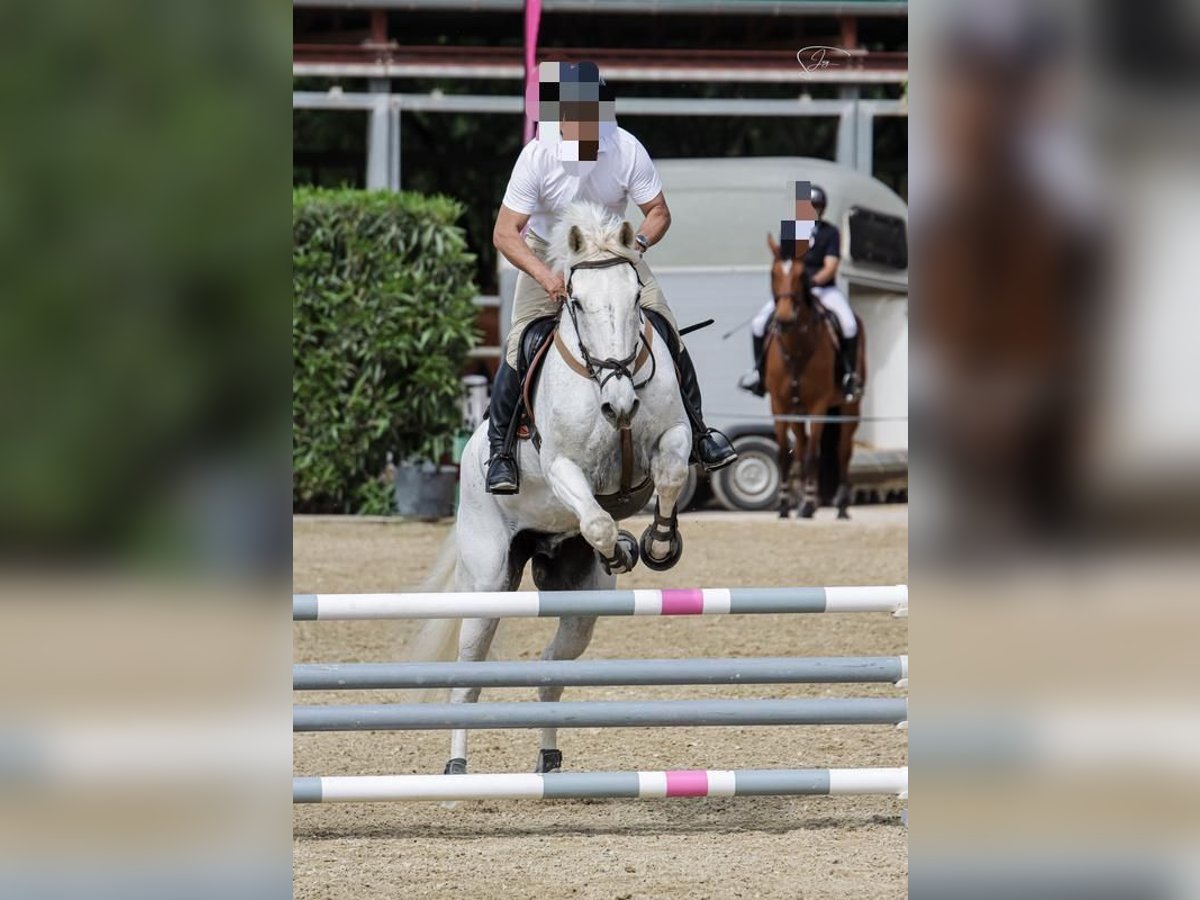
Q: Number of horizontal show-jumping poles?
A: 4